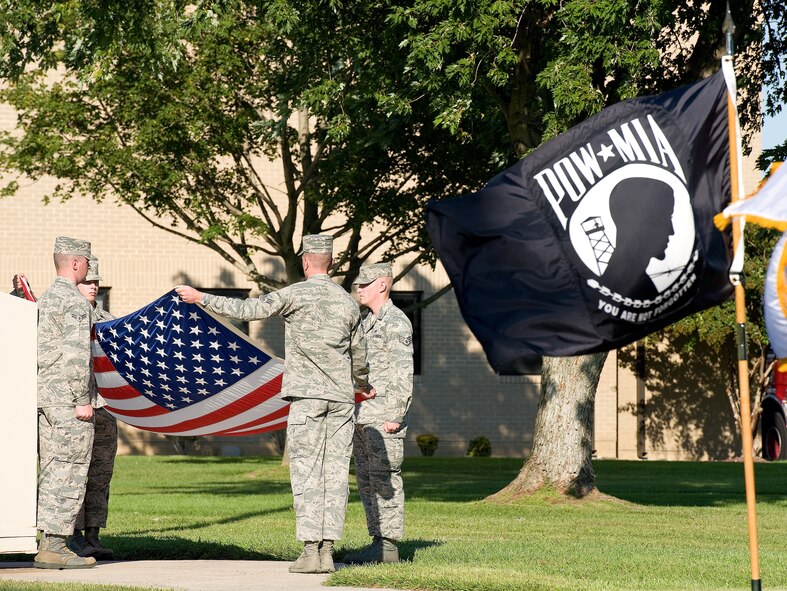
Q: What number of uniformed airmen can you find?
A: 4